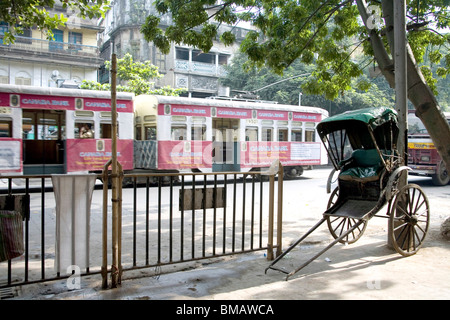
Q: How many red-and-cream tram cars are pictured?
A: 2